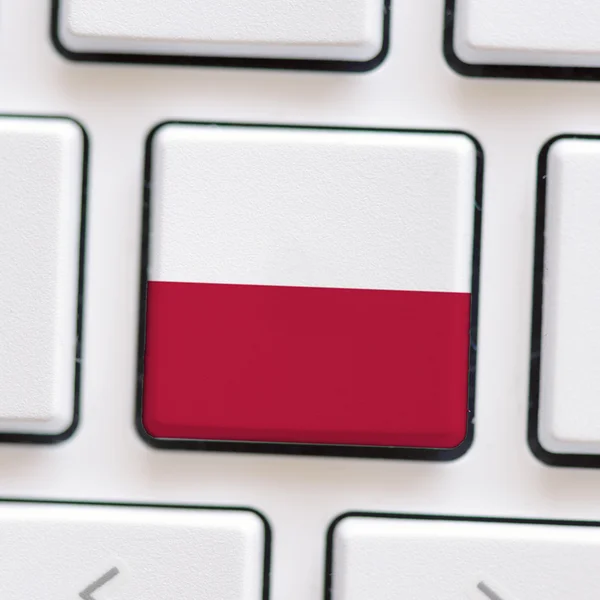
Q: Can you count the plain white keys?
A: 4